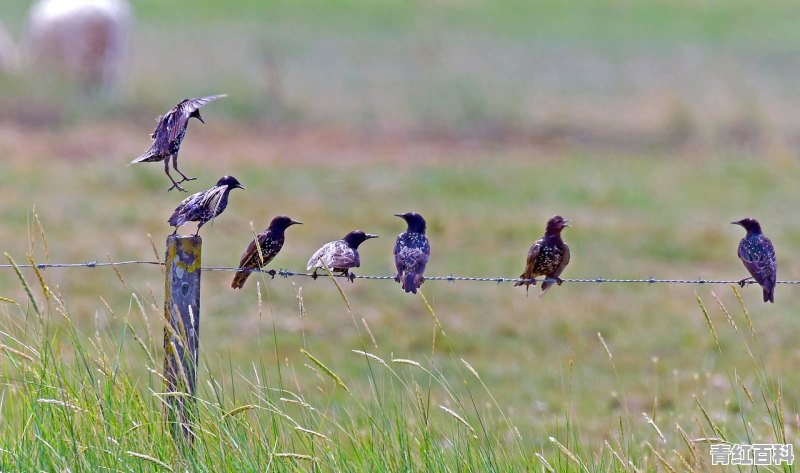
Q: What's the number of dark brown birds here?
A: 2